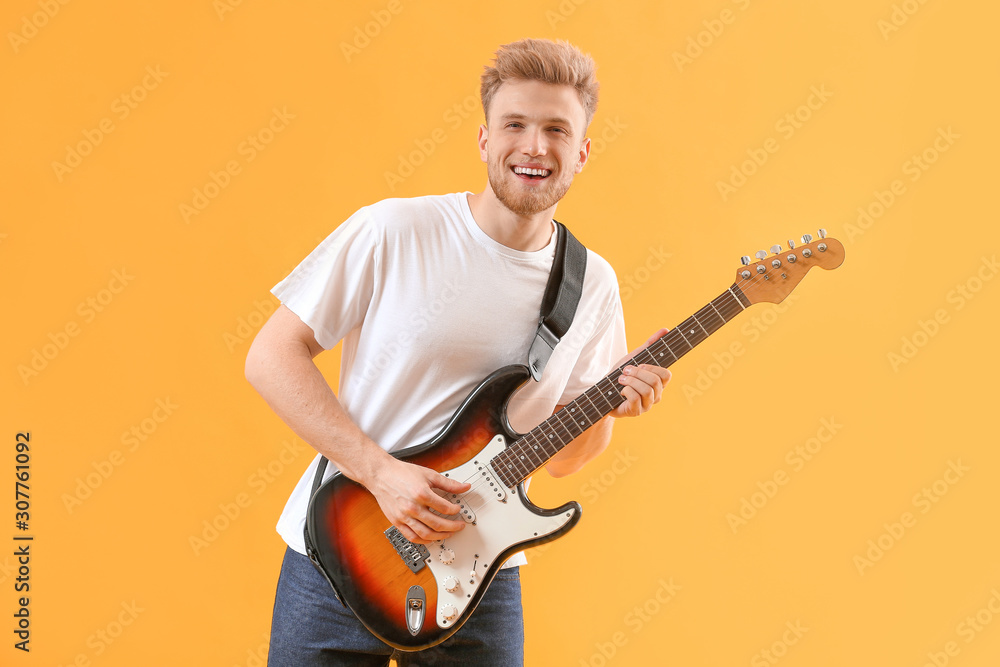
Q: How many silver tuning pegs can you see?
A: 6